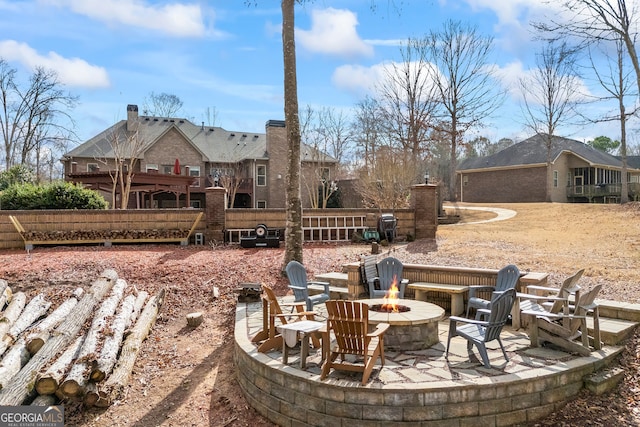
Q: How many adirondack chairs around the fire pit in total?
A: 8